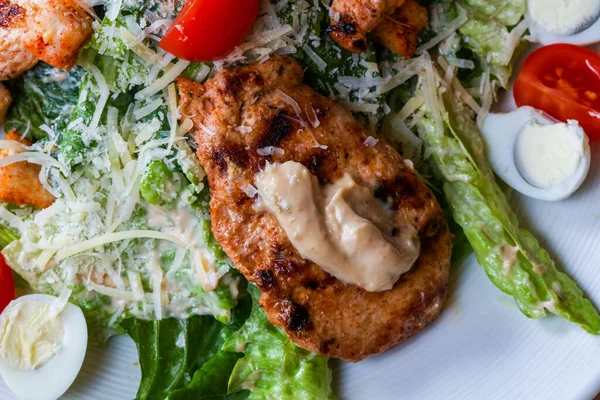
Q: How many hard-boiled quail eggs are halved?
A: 3